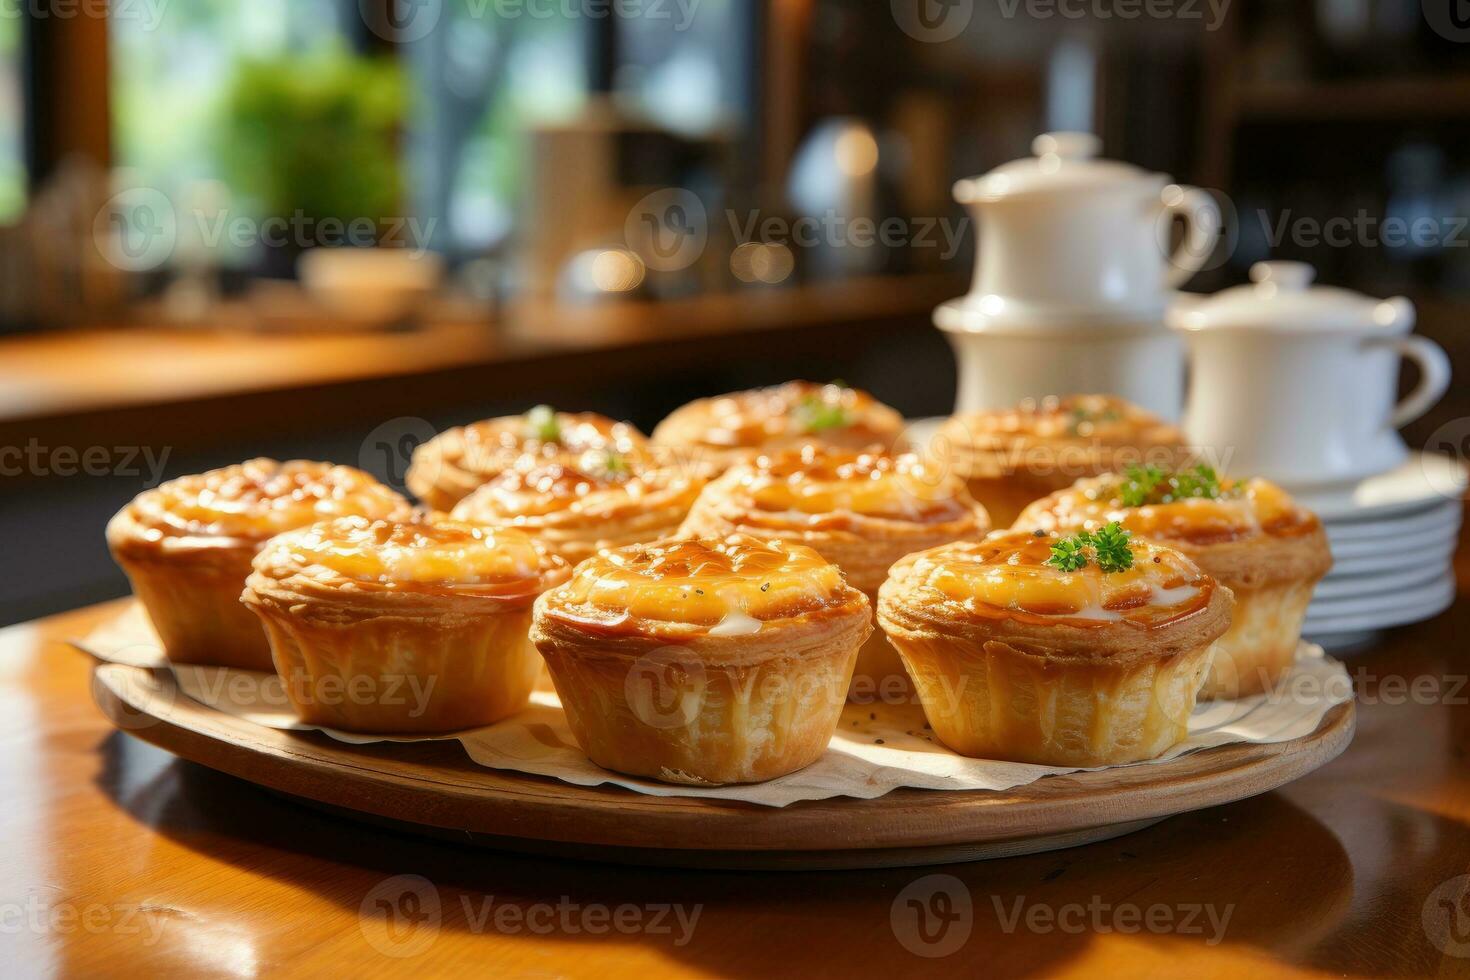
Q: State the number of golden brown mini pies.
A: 10